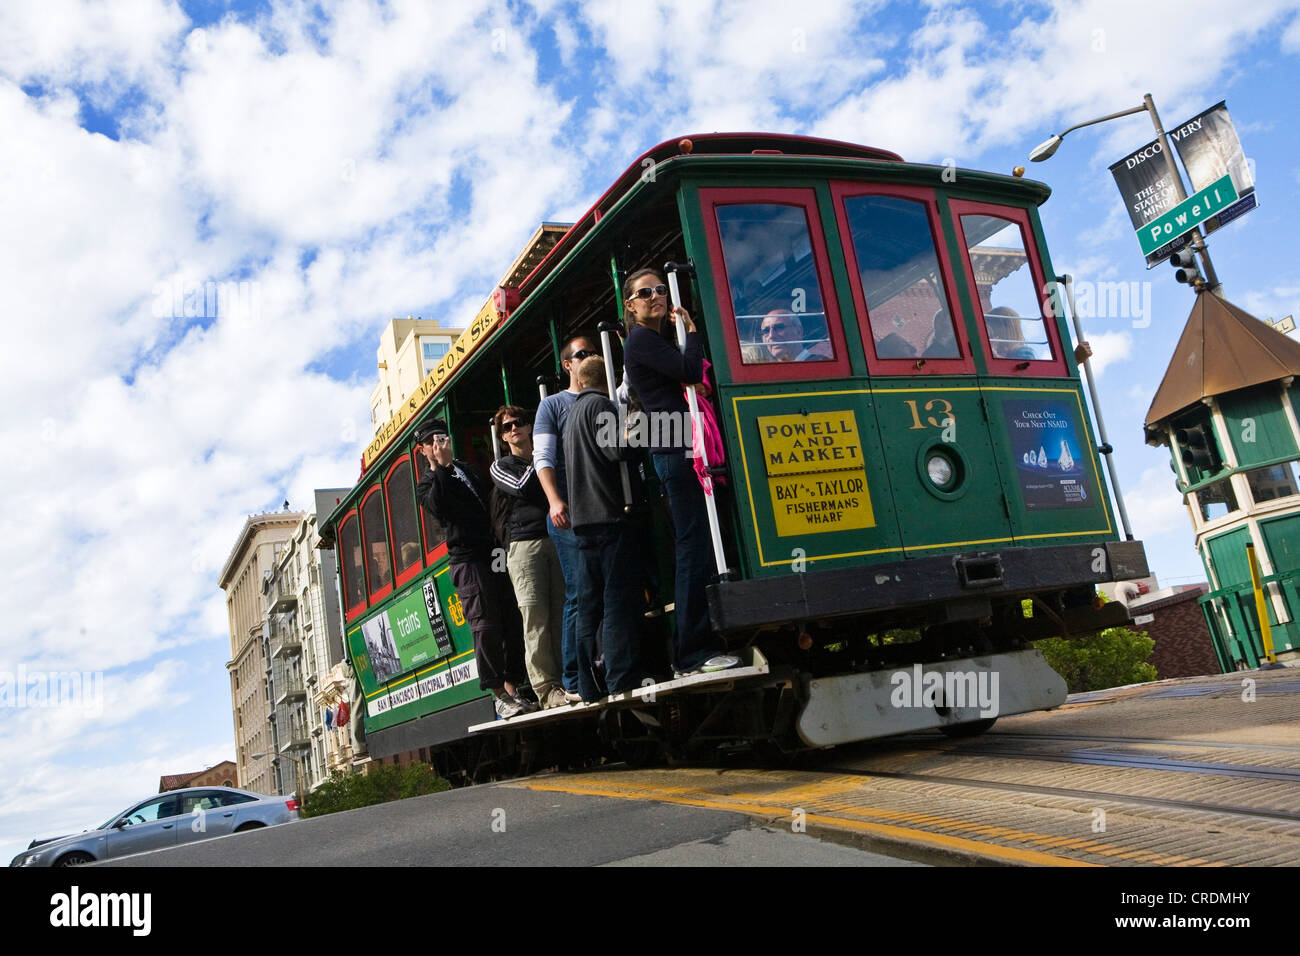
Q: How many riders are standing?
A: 5